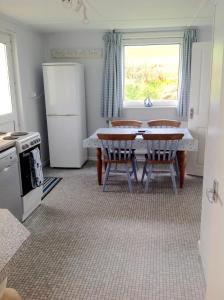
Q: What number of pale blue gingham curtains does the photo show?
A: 2